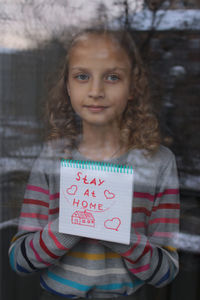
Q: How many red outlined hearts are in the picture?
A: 3